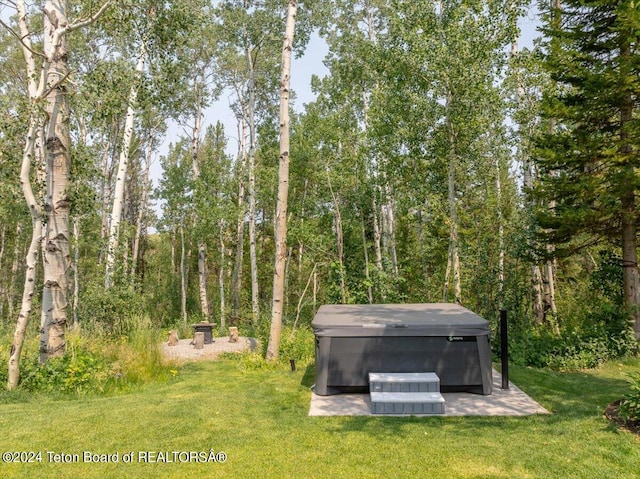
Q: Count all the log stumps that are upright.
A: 3